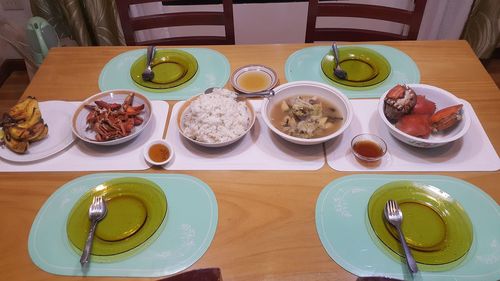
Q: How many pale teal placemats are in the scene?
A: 4